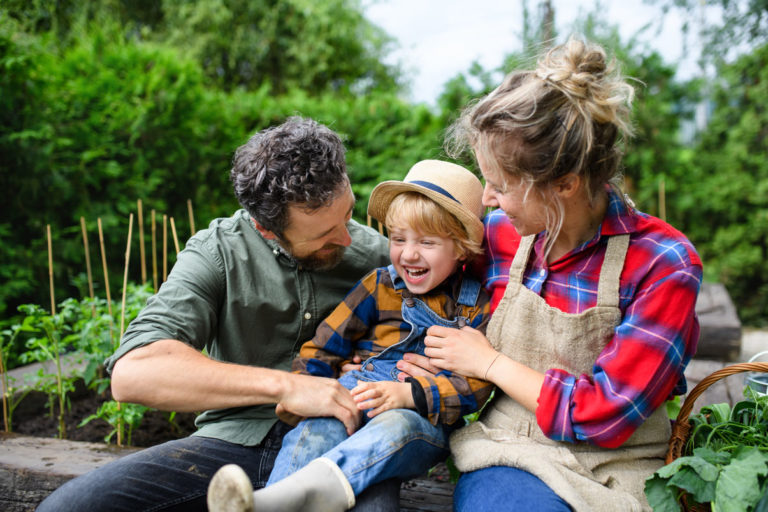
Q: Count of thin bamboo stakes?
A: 13